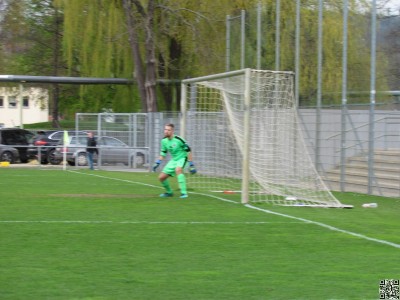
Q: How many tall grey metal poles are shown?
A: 8